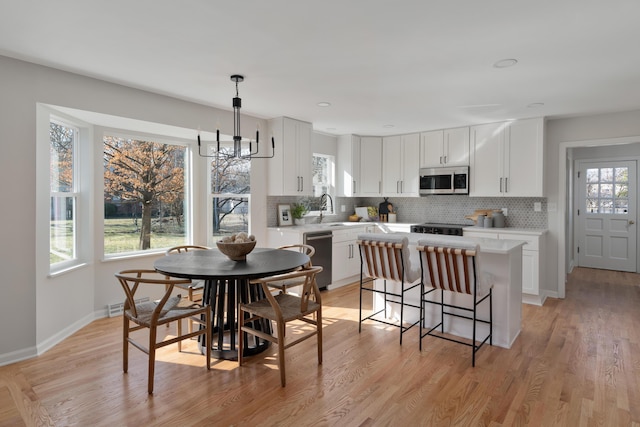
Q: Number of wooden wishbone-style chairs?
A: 4